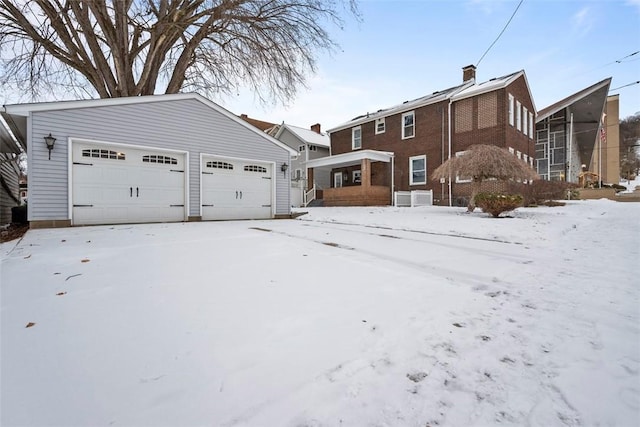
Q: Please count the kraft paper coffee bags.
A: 0